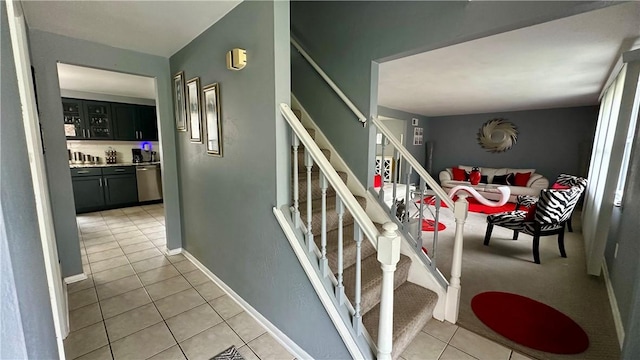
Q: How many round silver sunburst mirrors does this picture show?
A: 1